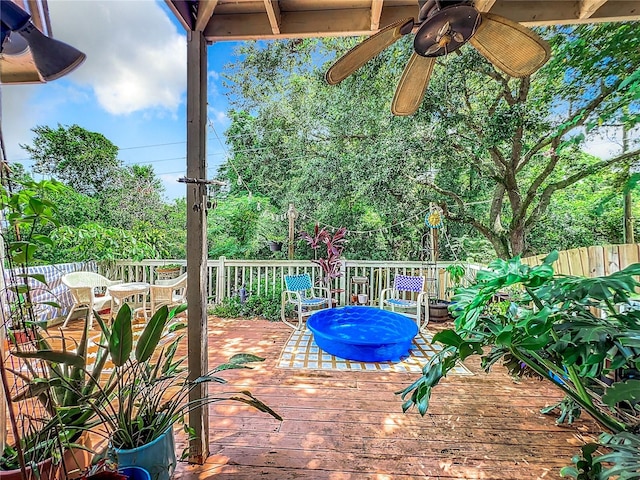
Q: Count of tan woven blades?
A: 3